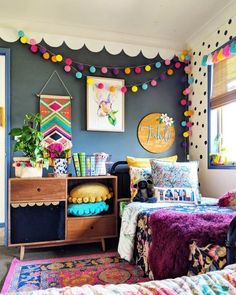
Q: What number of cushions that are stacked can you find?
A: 2